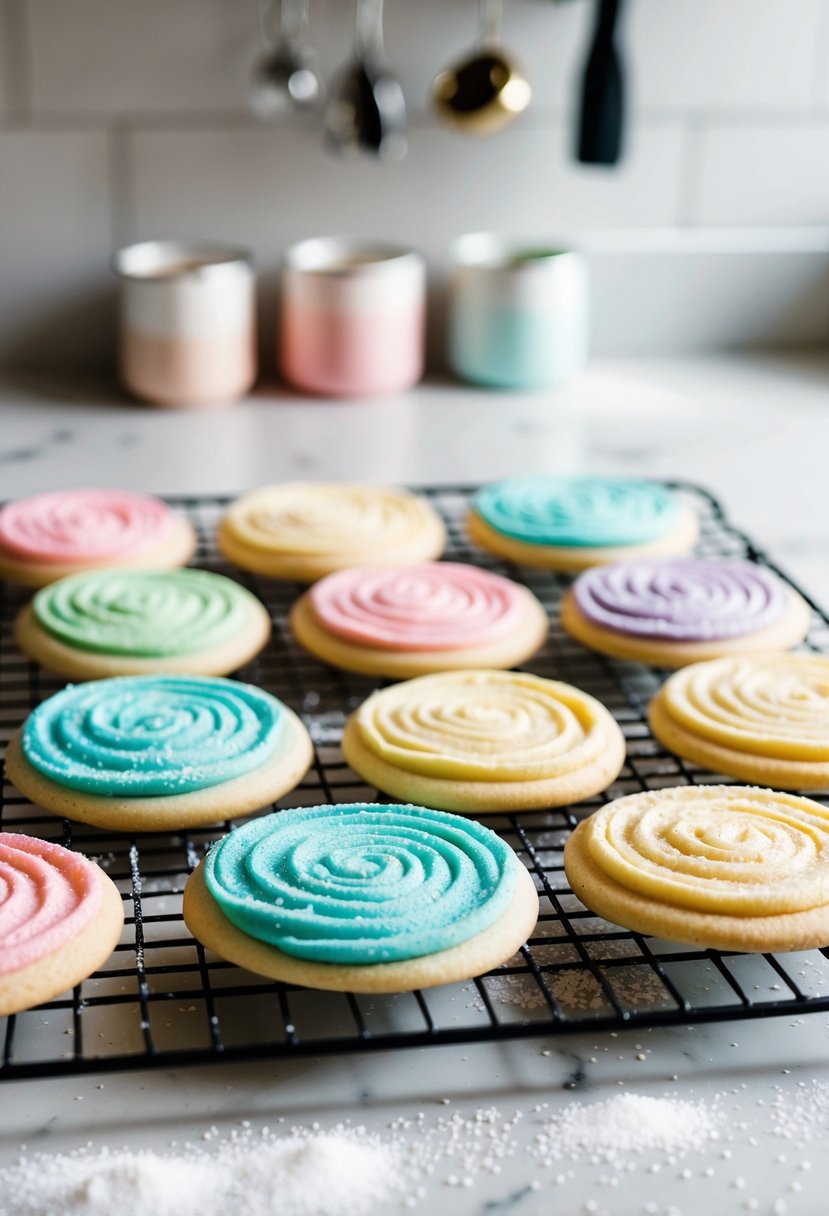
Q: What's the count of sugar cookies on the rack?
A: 12